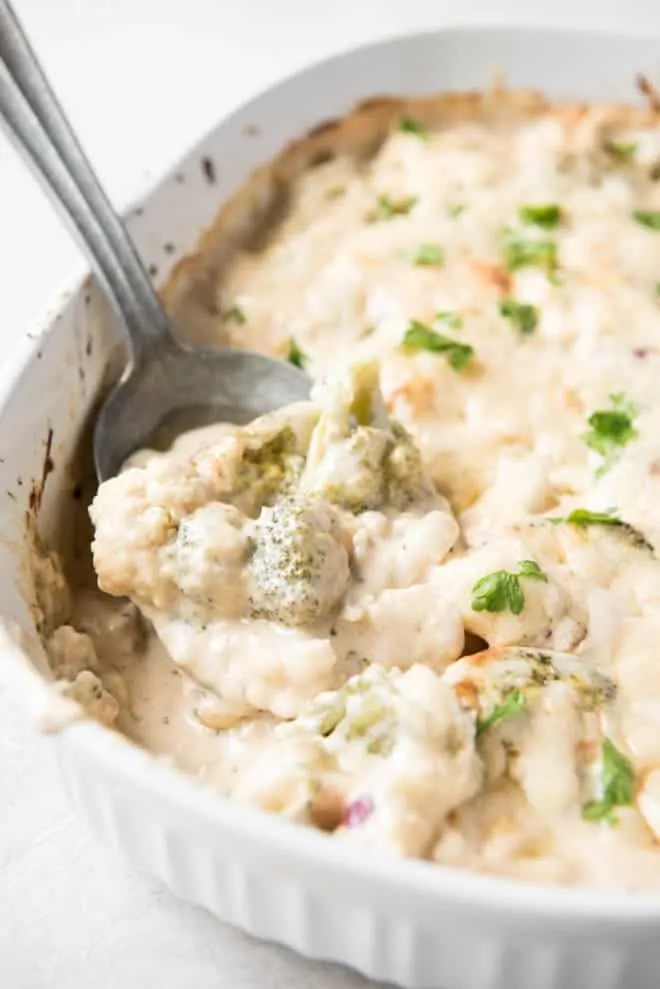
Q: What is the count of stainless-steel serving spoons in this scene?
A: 1